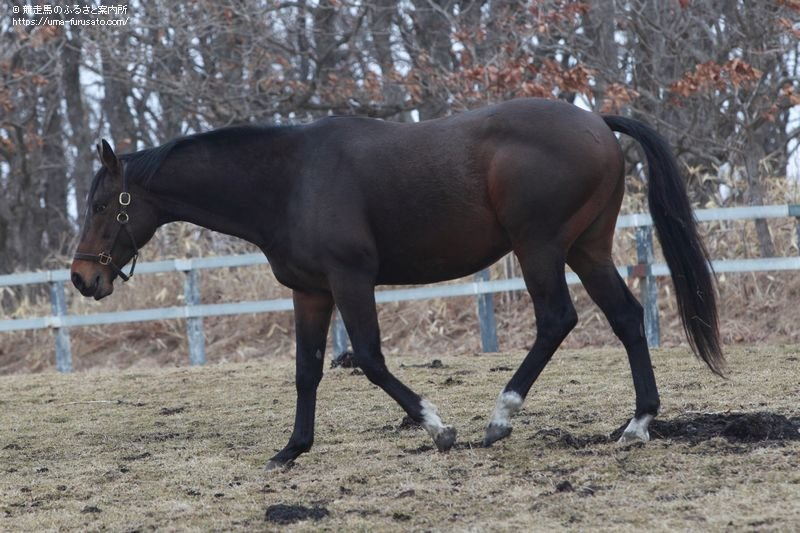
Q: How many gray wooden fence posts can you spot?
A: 5